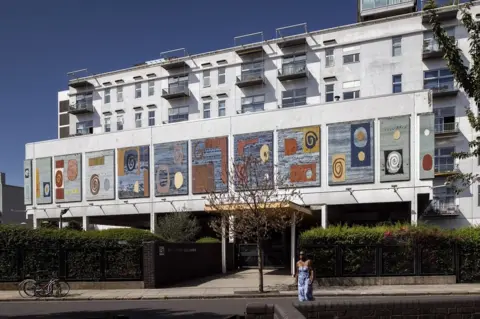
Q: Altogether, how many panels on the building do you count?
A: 12